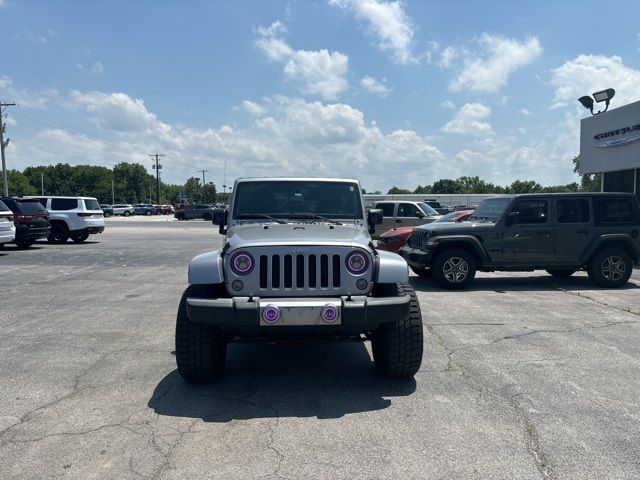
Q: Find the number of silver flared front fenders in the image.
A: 2